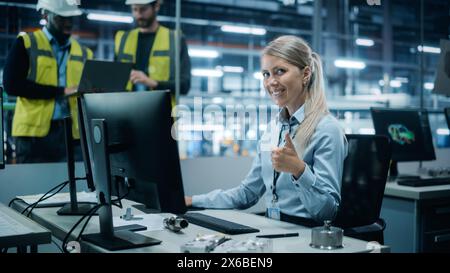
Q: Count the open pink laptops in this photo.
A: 0